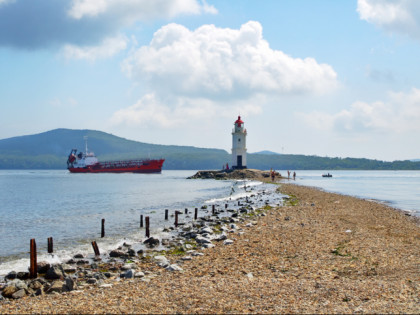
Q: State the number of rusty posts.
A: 12